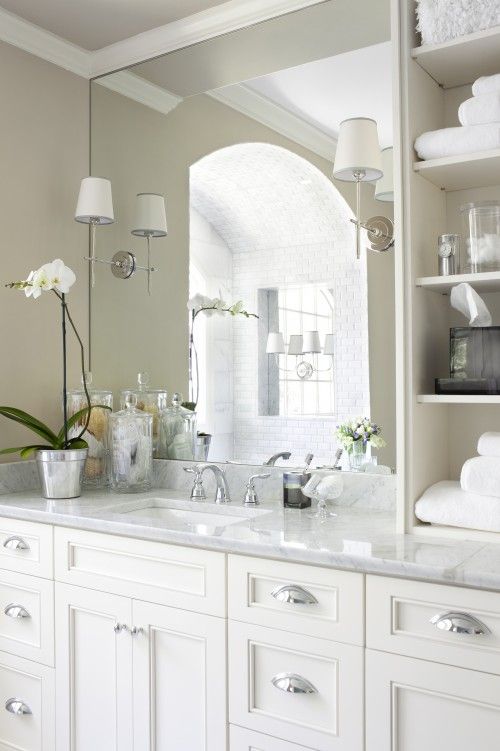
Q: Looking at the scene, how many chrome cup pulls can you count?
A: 6